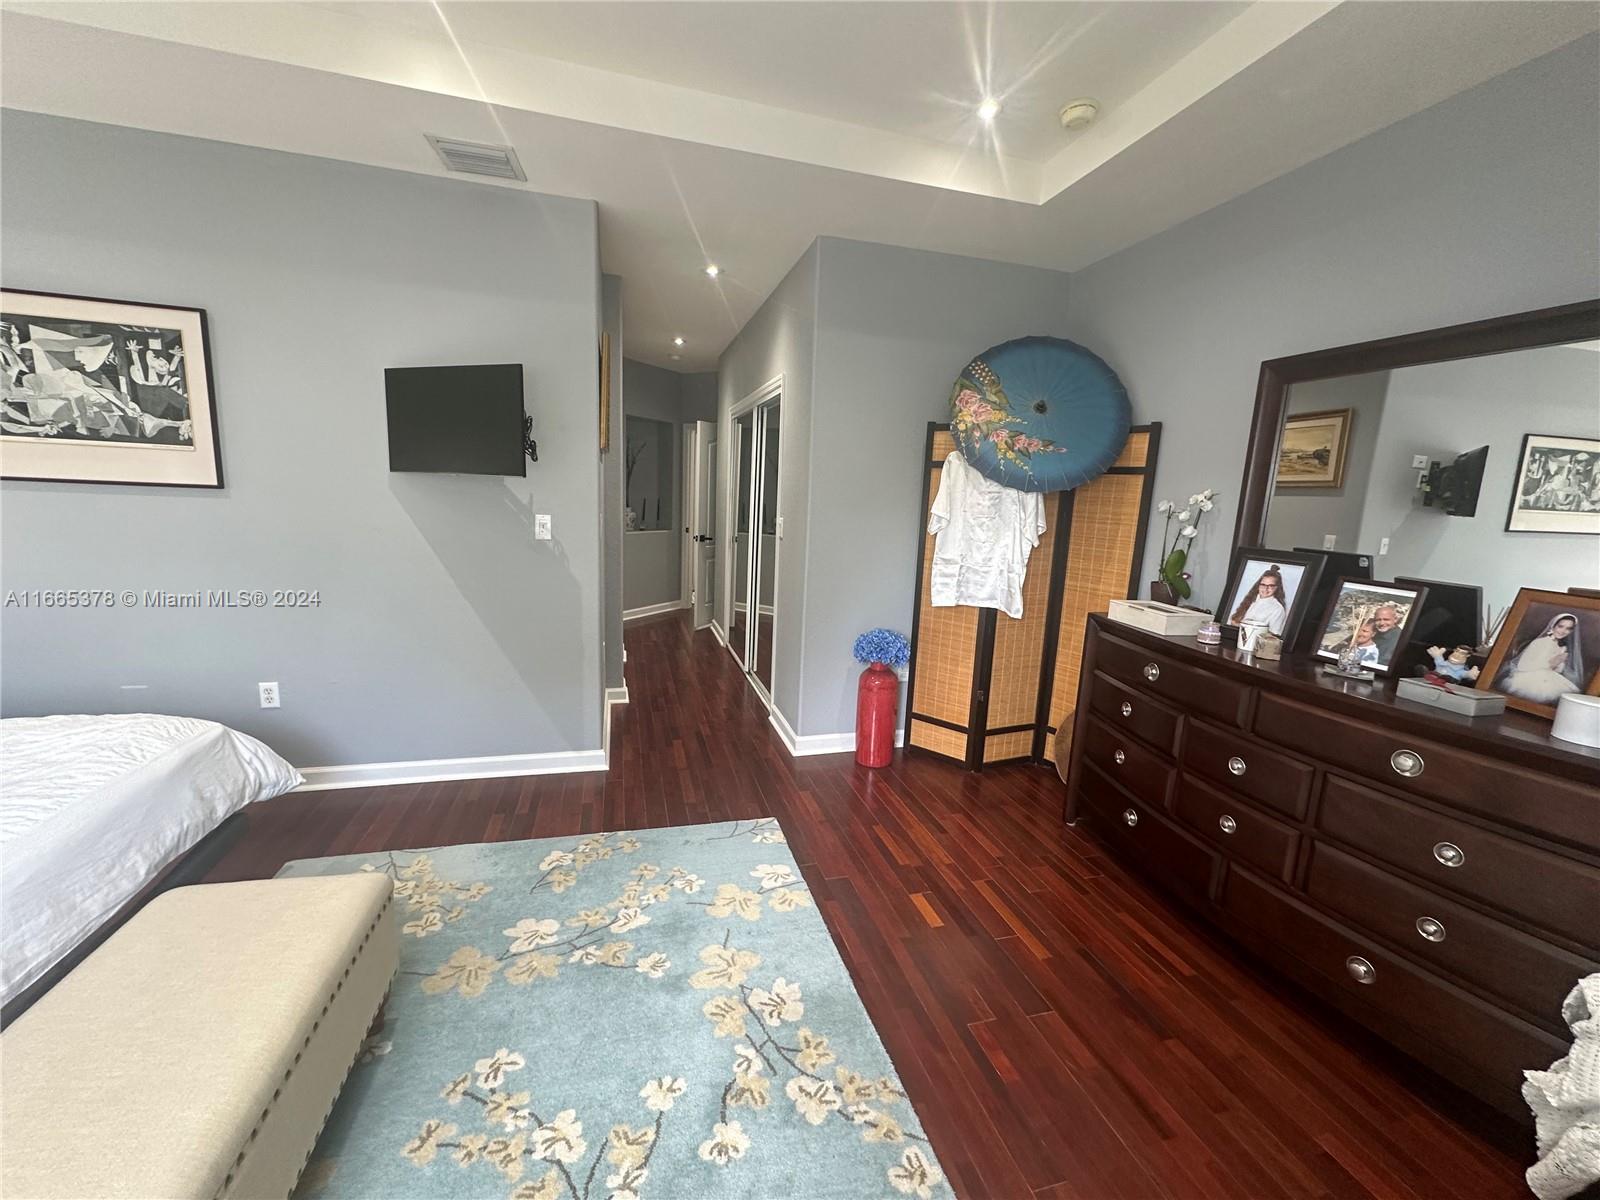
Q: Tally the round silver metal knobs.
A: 10